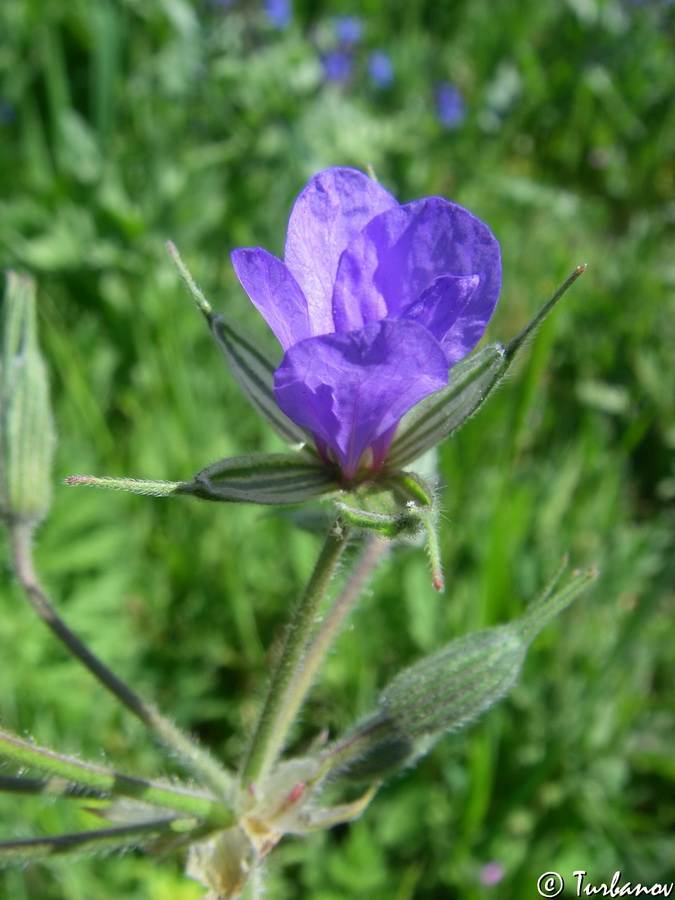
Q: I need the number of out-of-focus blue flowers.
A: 5